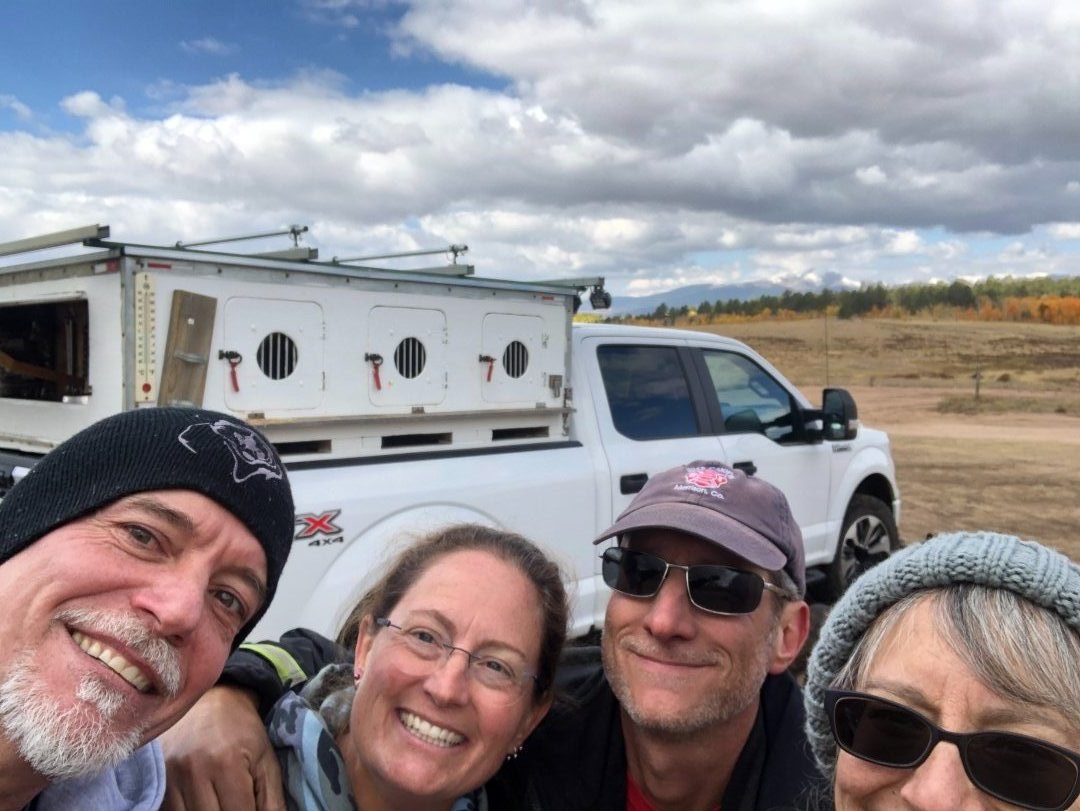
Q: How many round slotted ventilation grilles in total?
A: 3